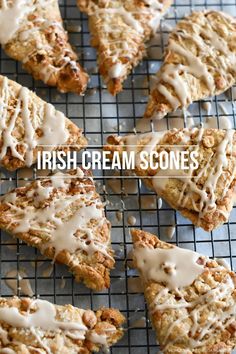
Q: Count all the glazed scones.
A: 8